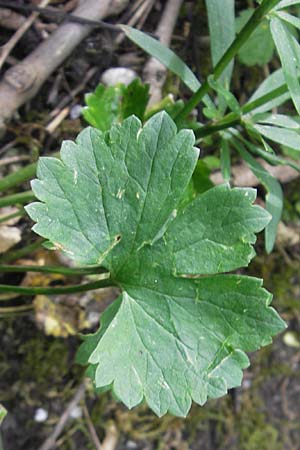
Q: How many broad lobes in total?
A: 3